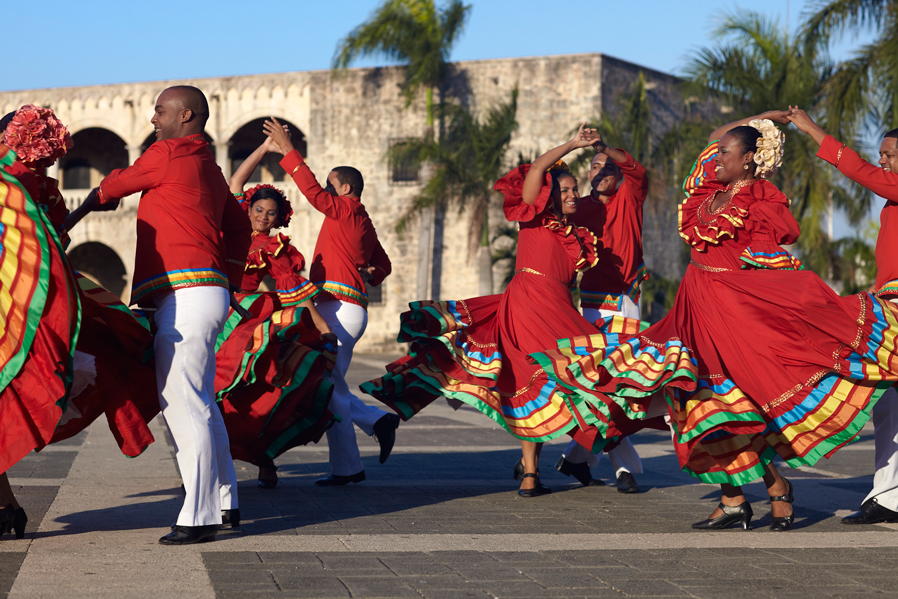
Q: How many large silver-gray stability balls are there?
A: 0